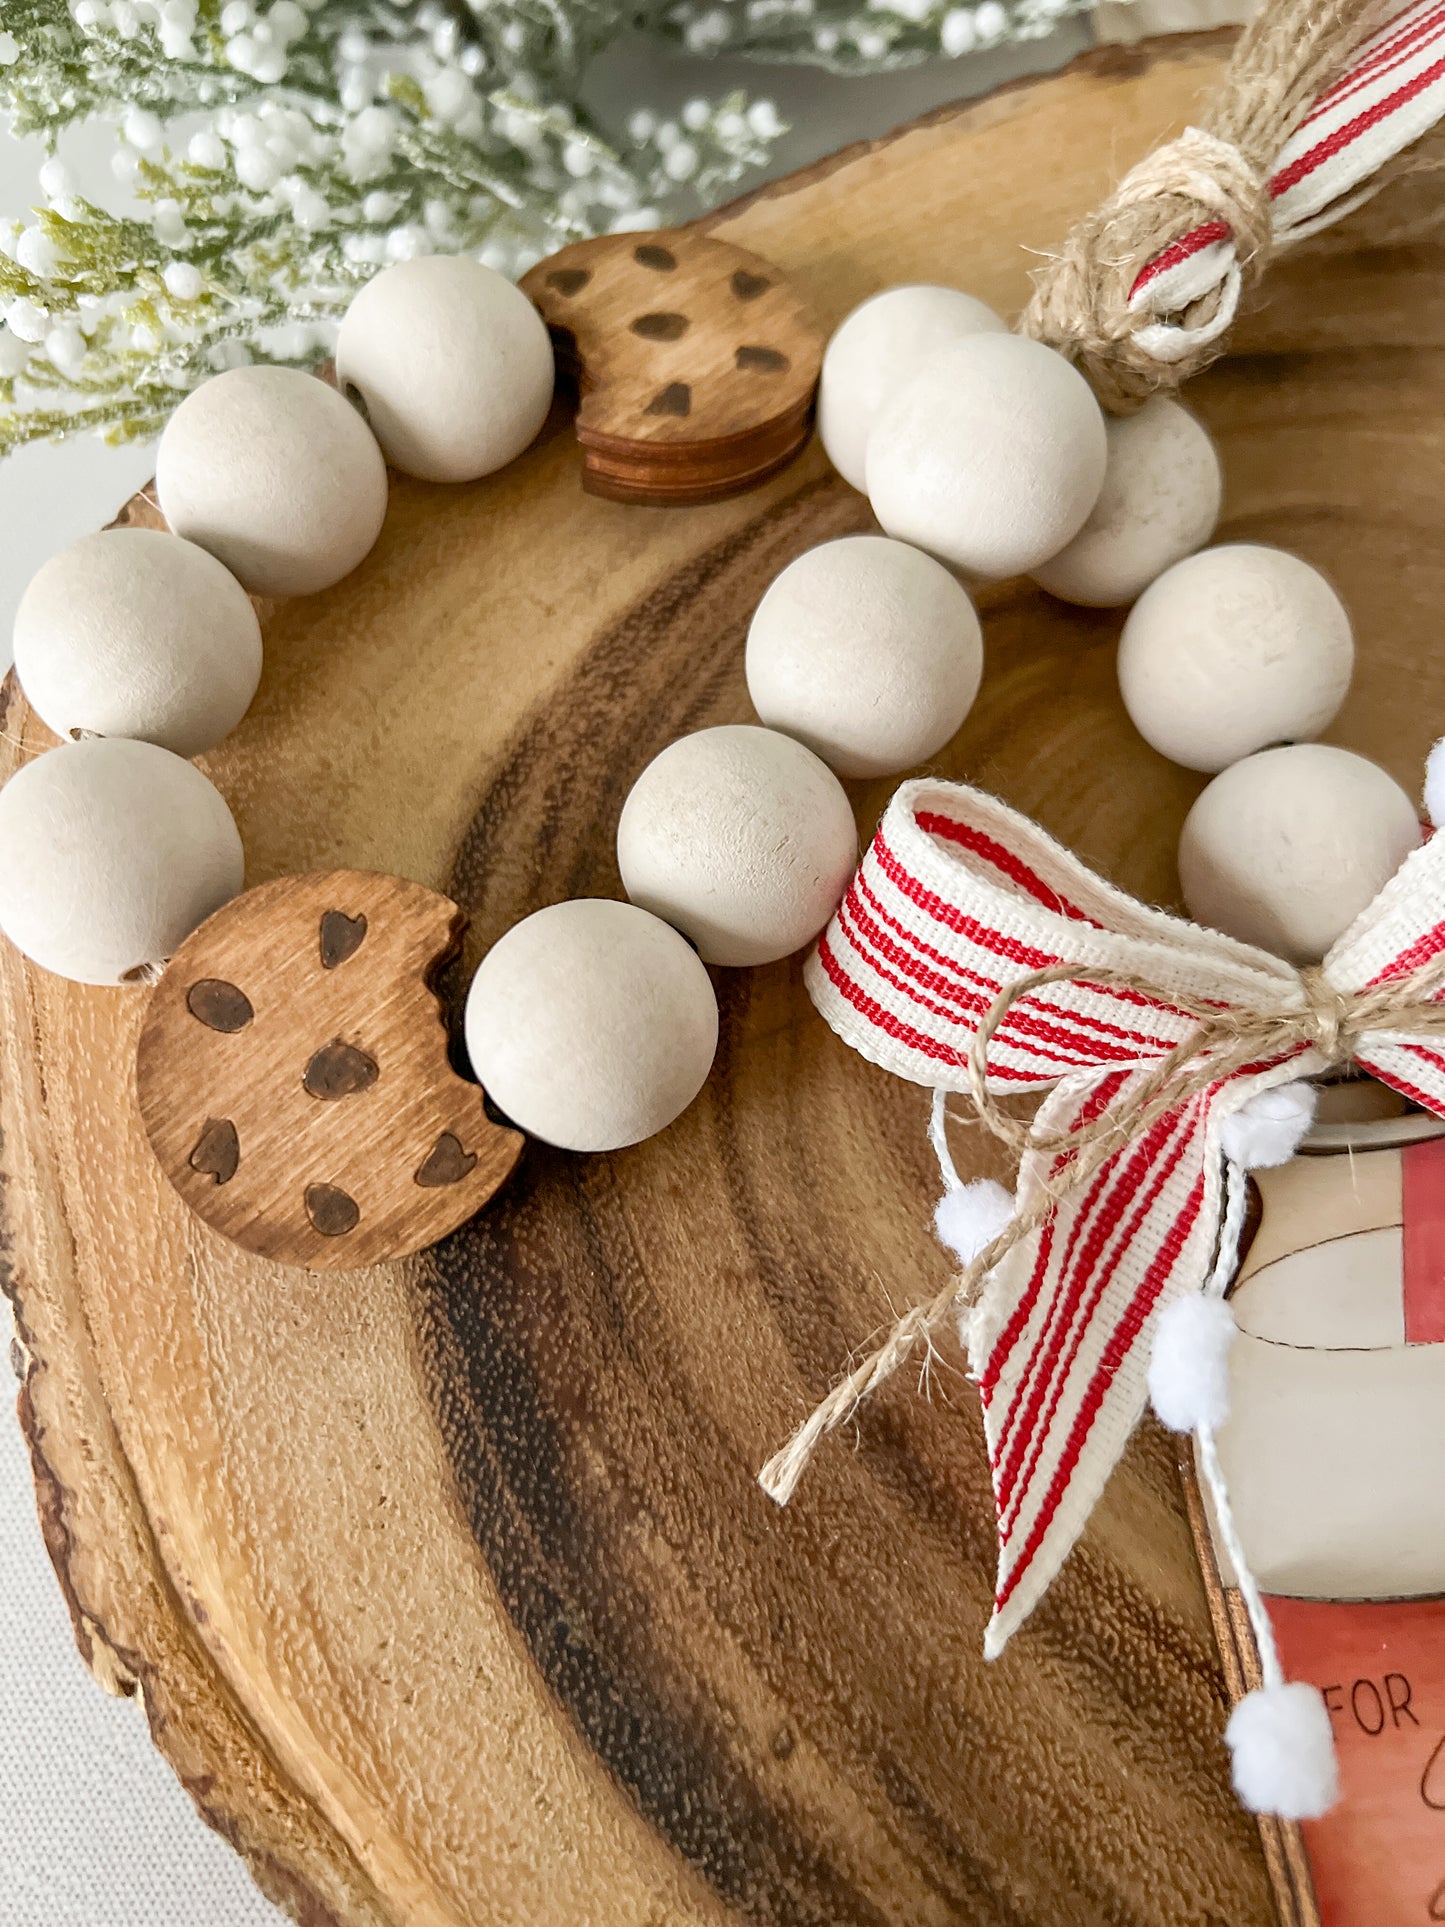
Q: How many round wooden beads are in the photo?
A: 12